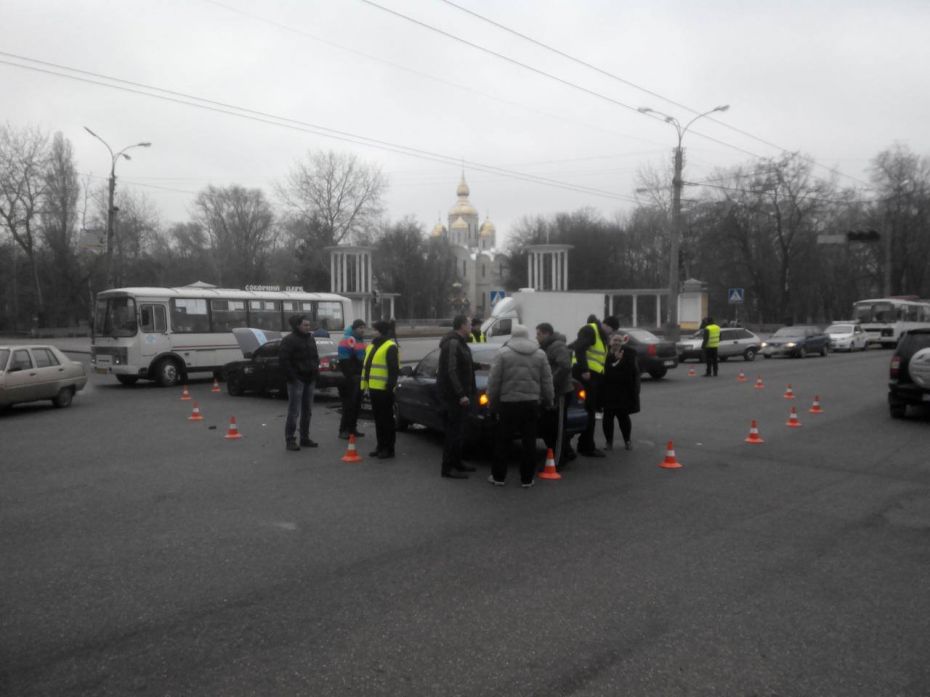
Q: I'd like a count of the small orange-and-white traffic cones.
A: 14